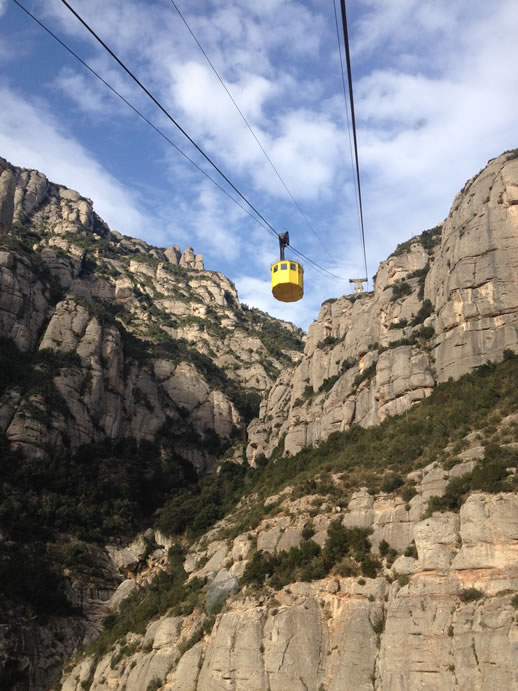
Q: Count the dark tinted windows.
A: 4